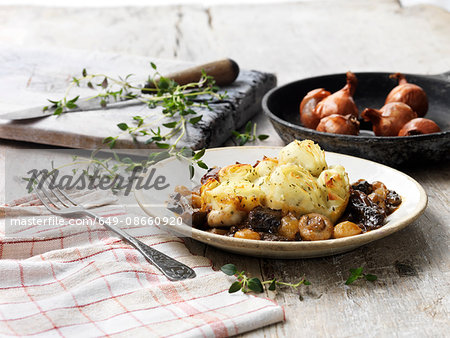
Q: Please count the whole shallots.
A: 6